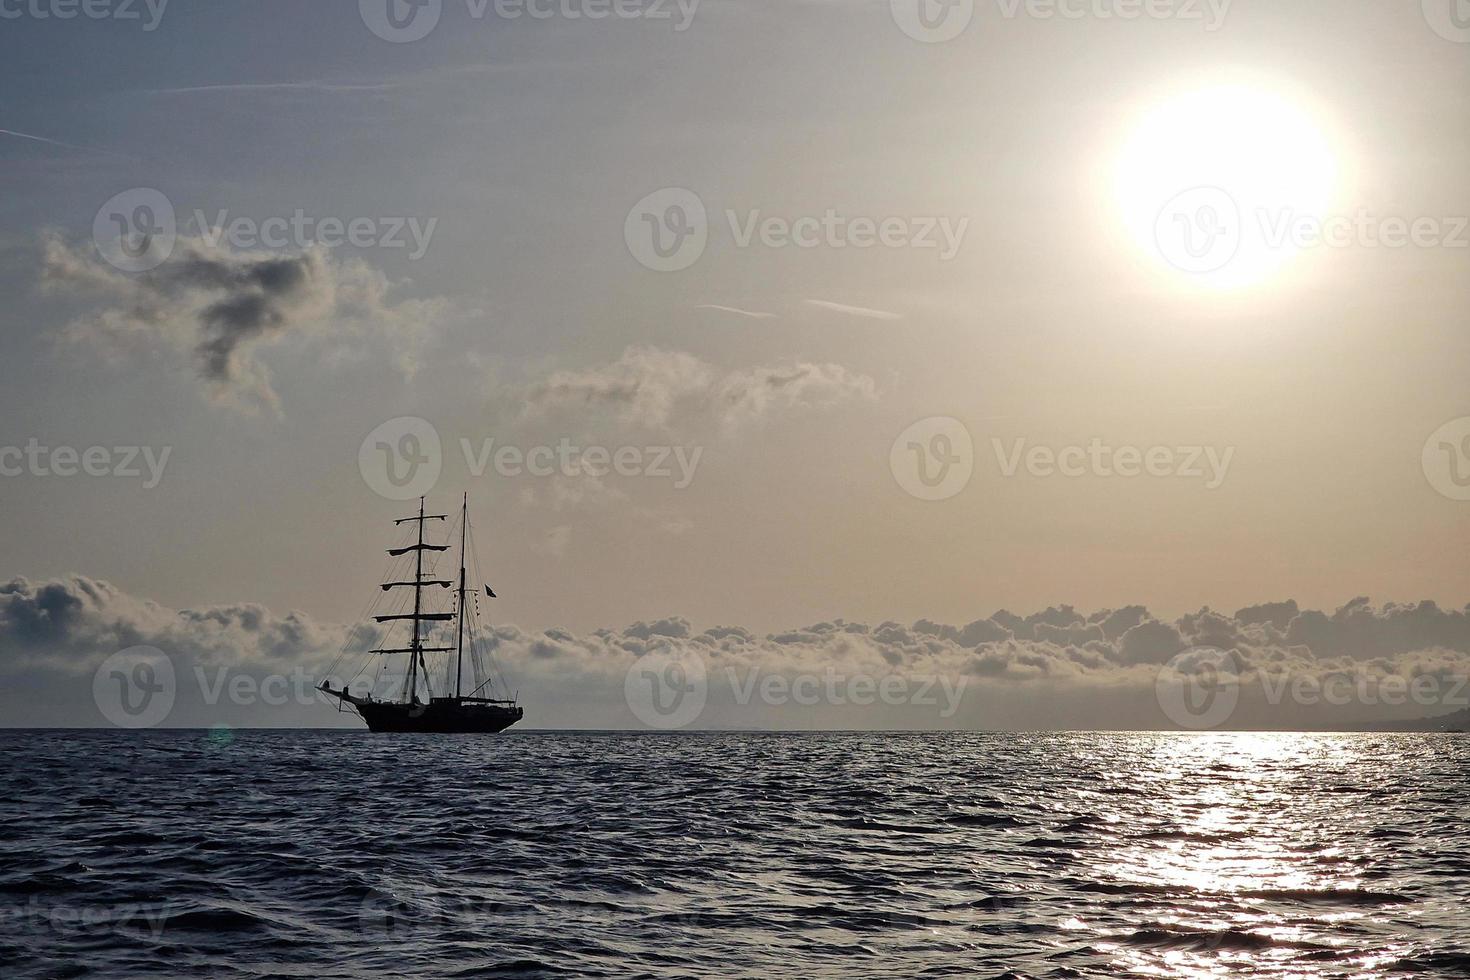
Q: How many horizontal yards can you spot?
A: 5